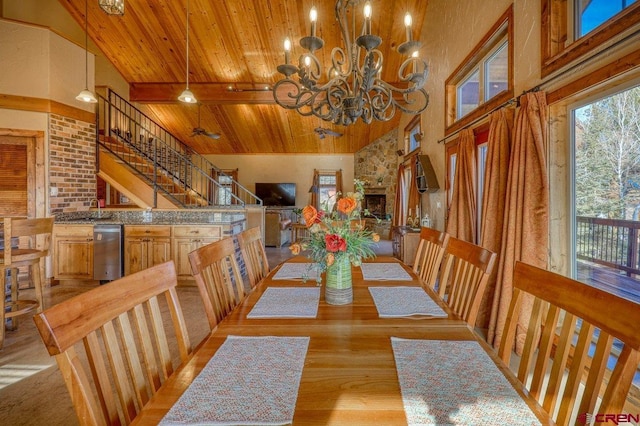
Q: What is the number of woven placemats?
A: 6